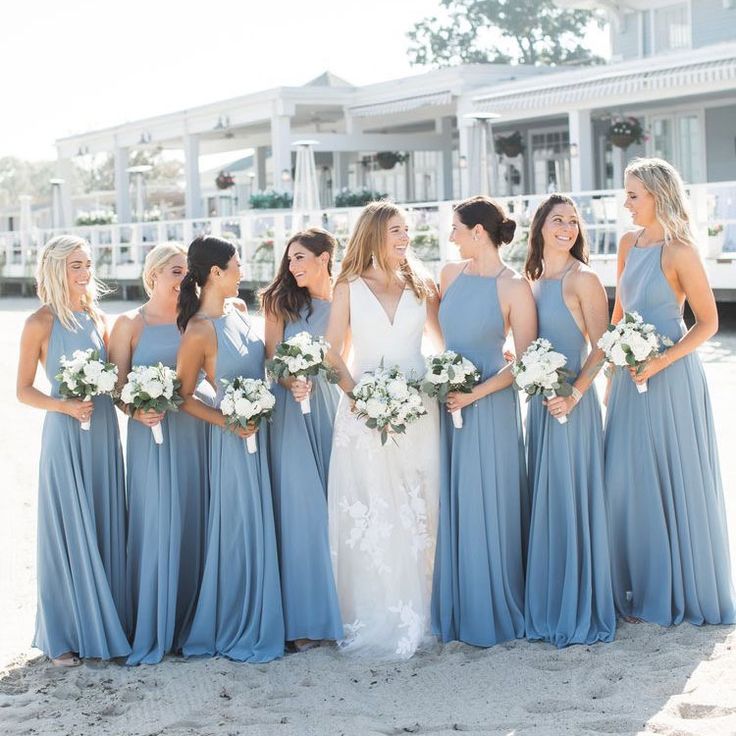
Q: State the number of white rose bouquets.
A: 8